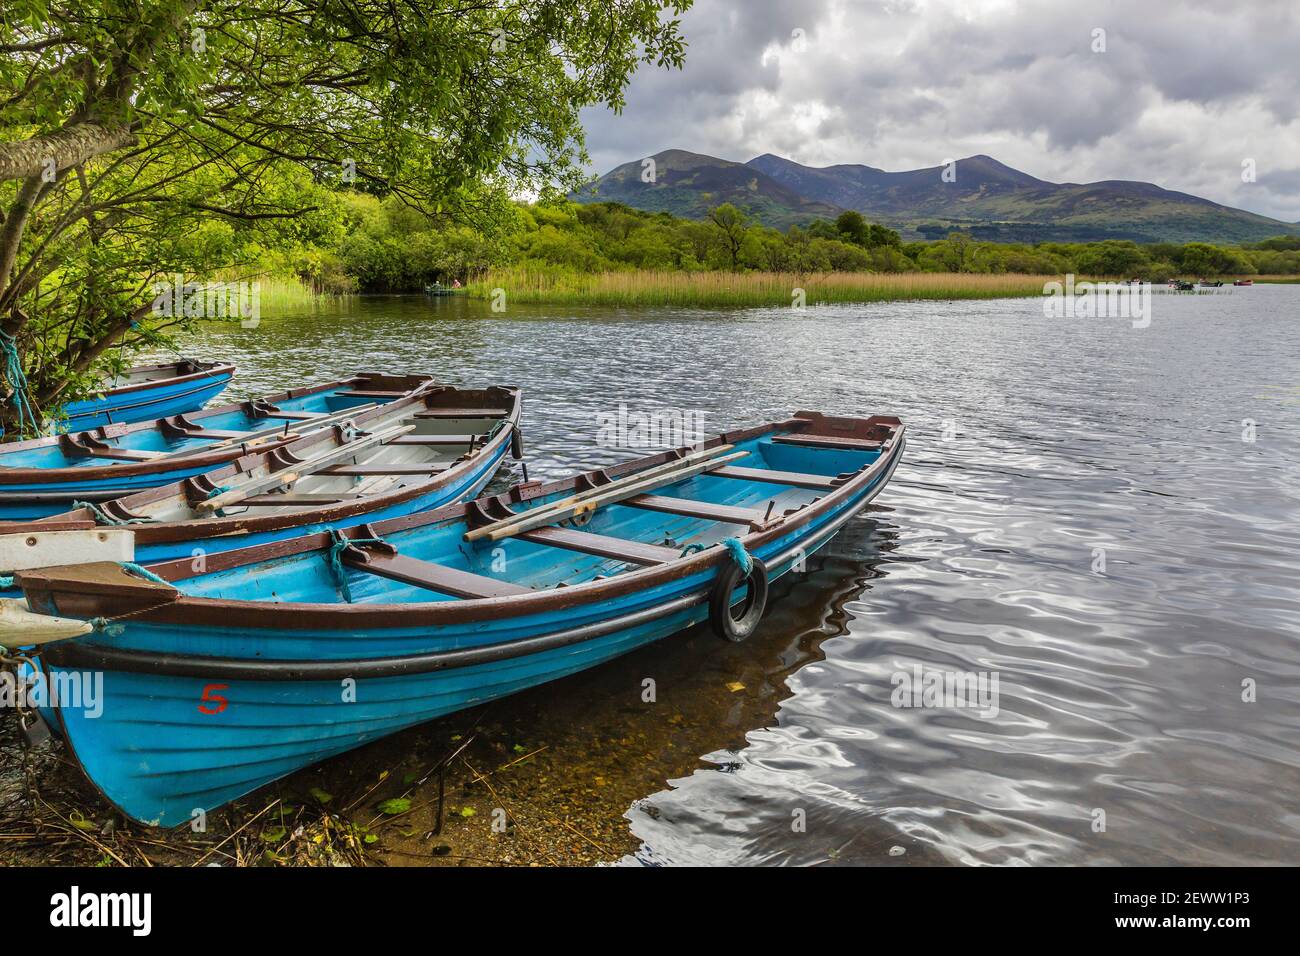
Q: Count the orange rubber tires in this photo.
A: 0